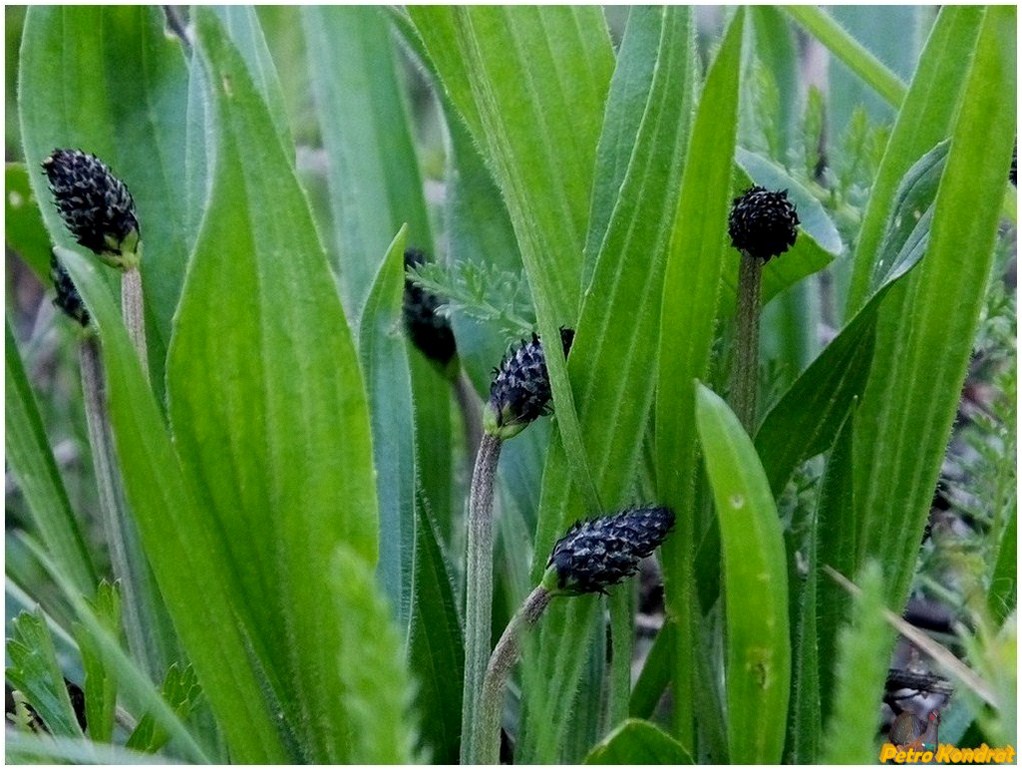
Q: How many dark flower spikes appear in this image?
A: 6